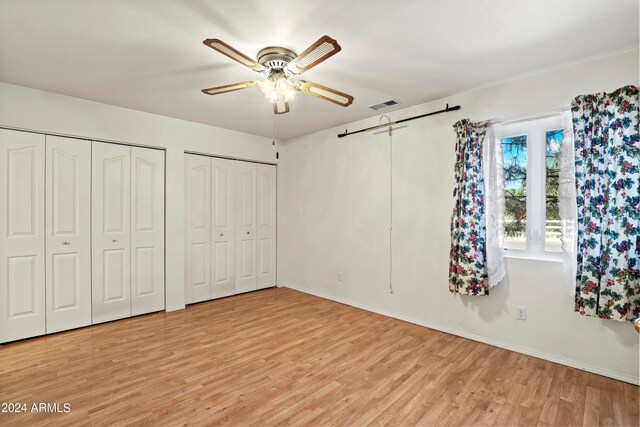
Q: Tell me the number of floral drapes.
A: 2